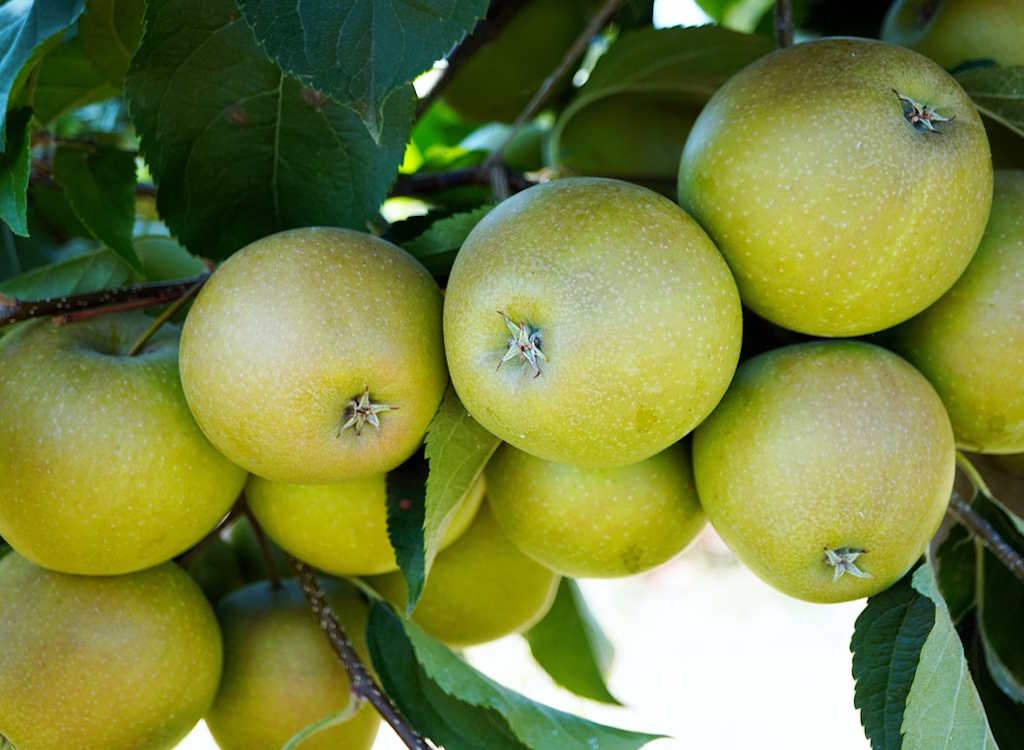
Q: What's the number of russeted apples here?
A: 12